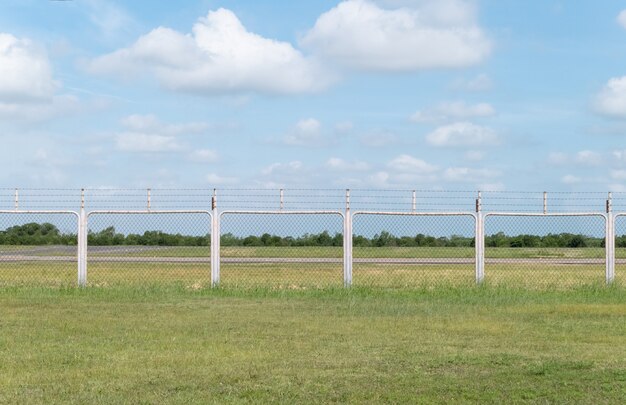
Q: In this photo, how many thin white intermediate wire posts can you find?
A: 5